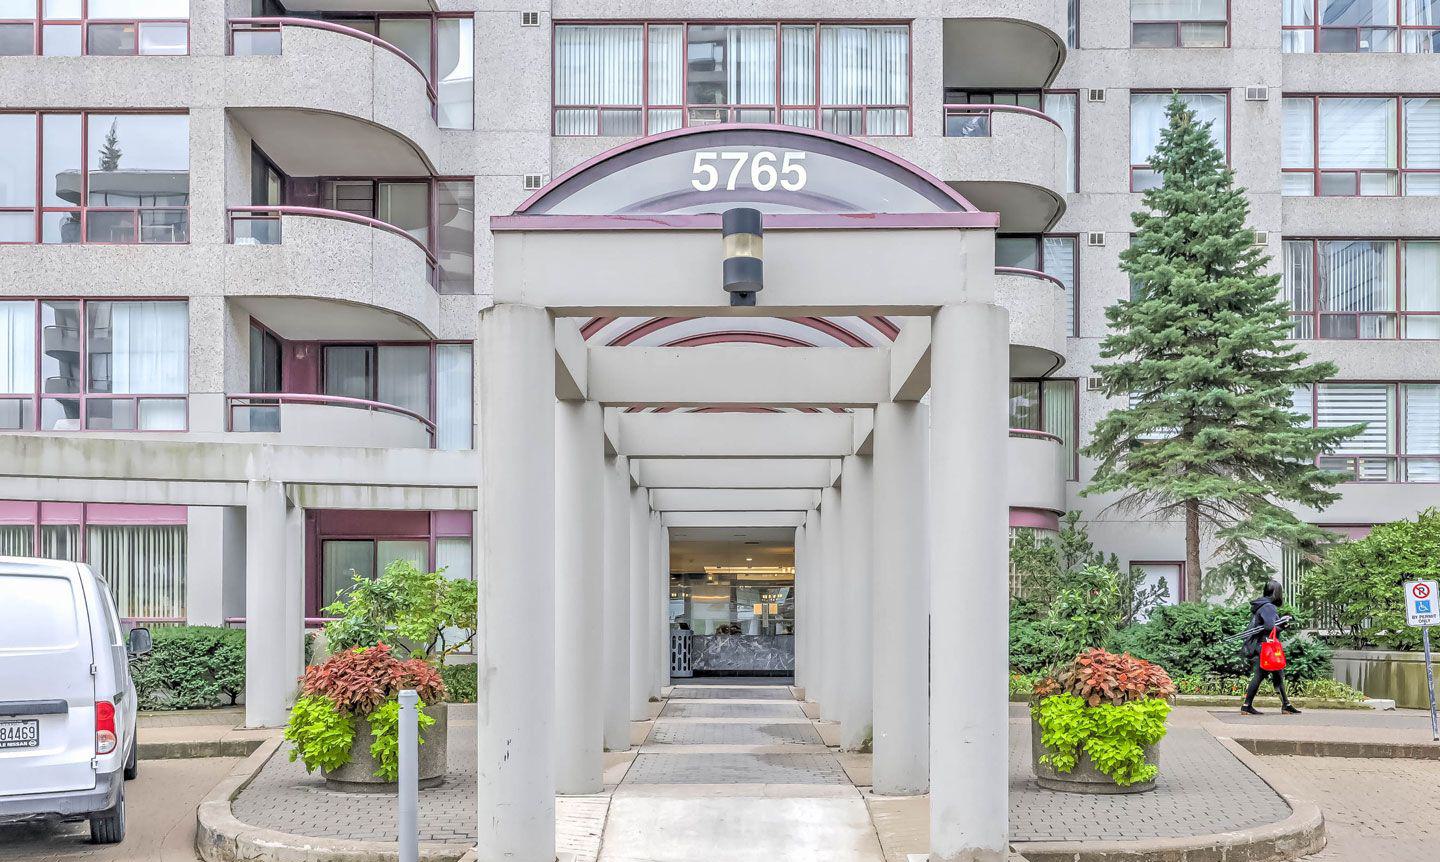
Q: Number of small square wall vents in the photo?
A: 7